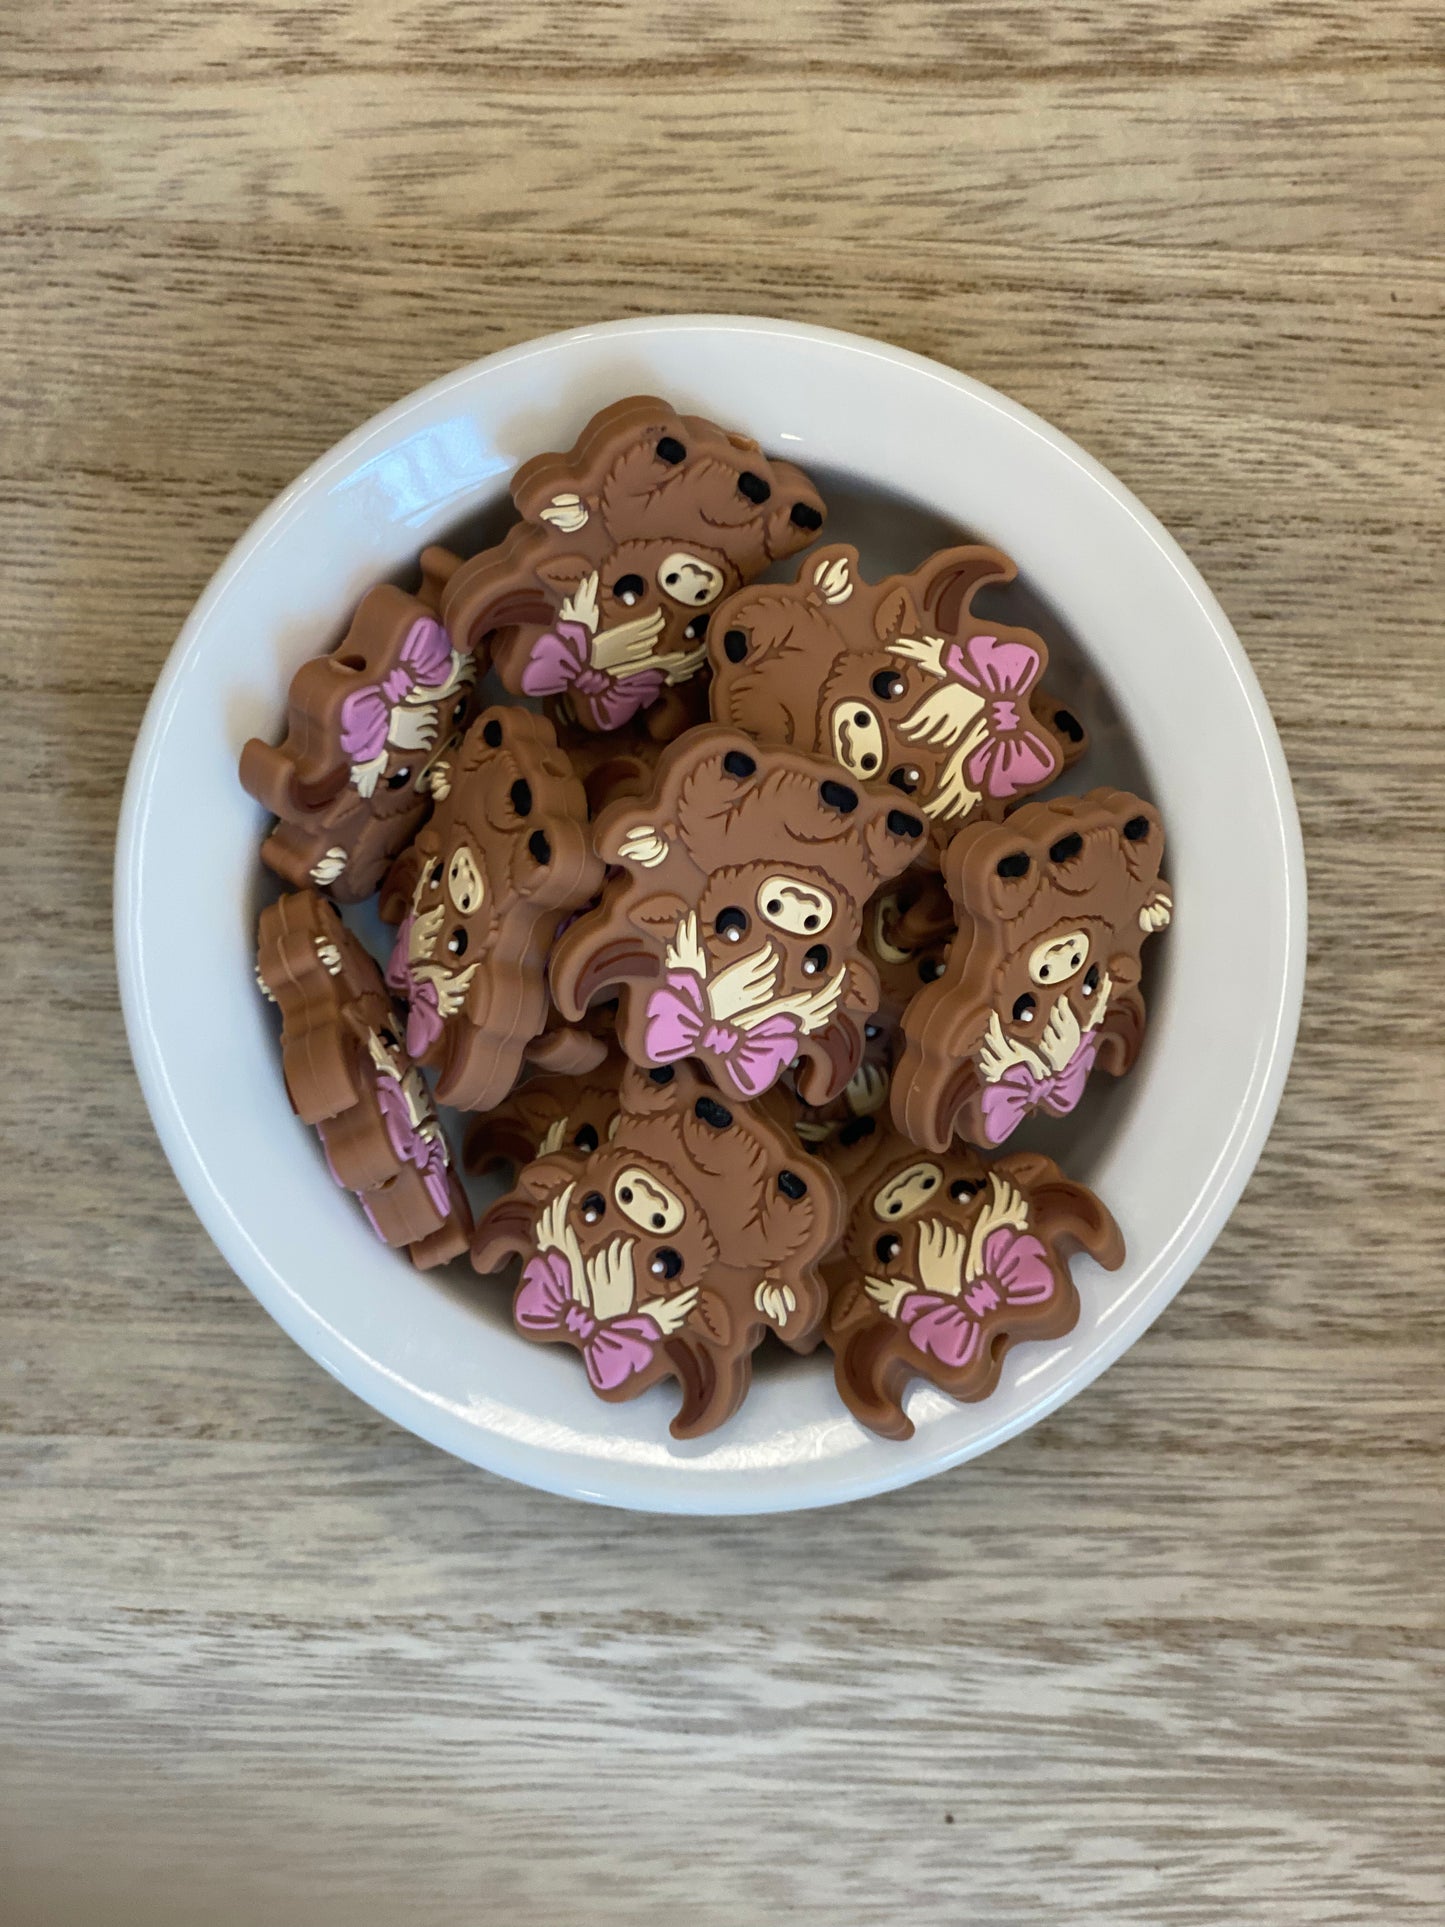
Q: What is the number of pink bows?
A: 9